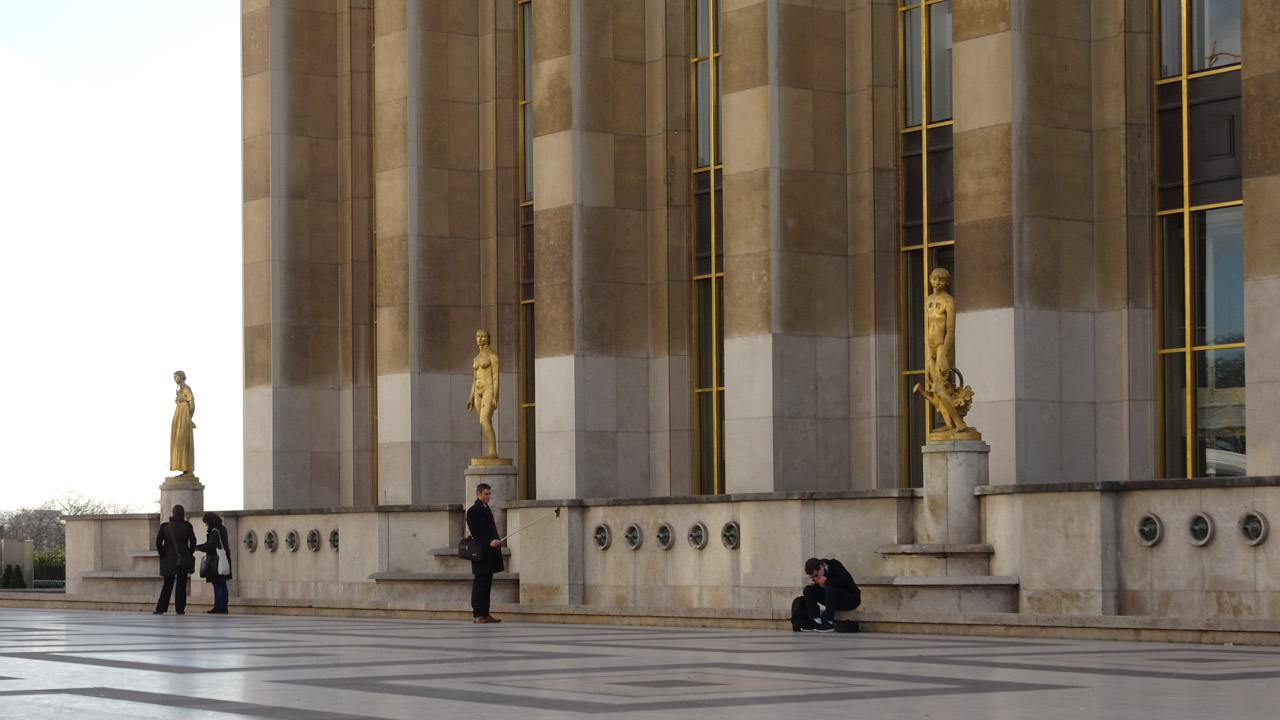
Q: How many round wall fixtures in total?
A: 13